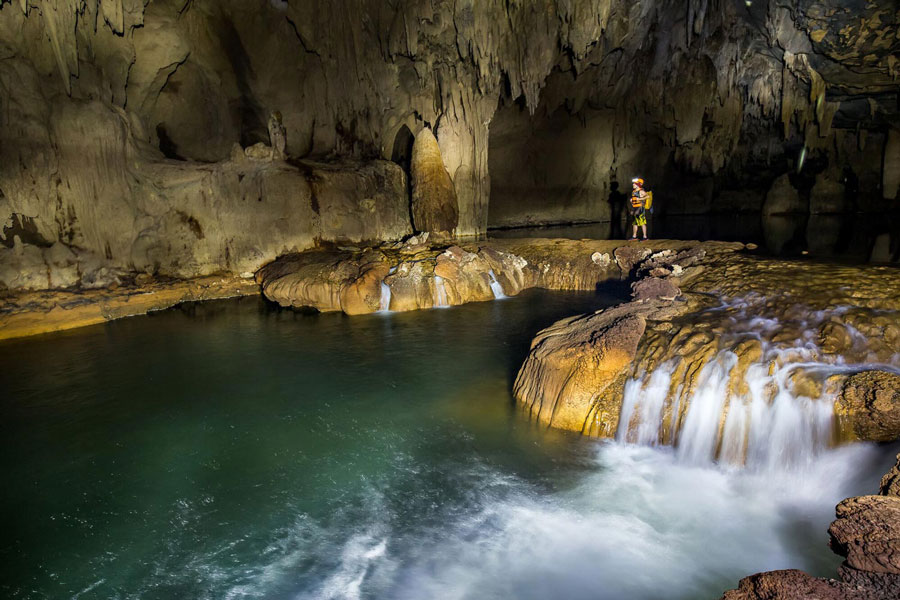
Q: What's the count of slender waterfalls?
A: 3